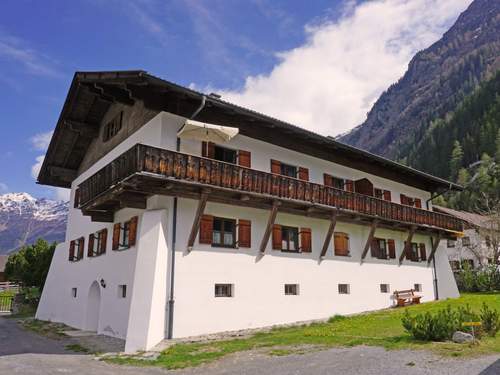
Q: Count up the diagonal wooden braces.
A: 6